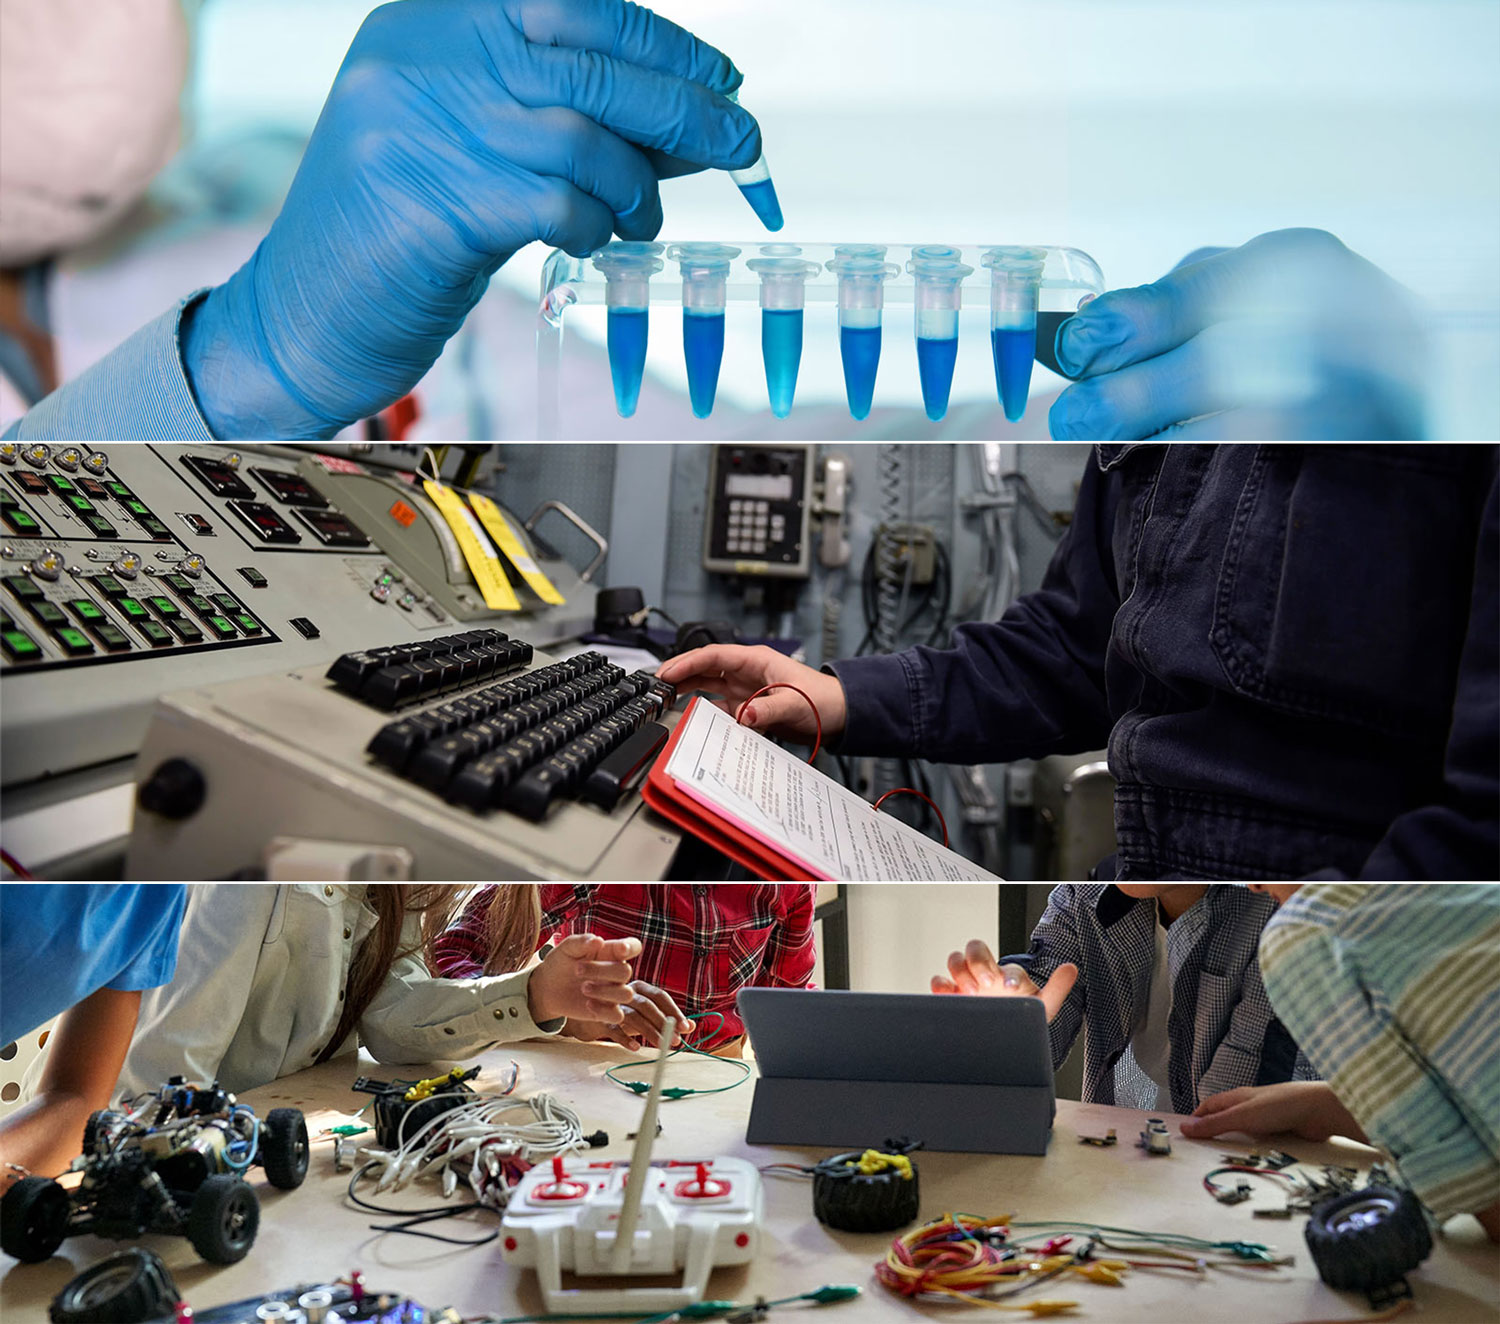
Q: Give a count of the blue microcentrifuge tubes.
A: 7